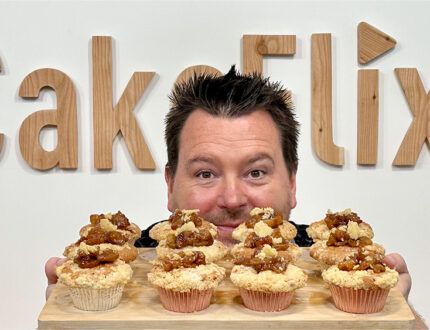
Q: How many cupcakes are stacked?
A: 12